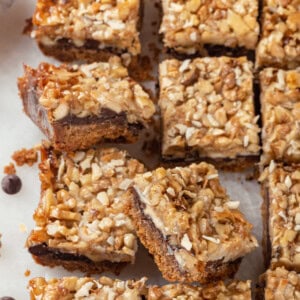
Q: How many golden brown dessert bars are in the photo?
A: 12